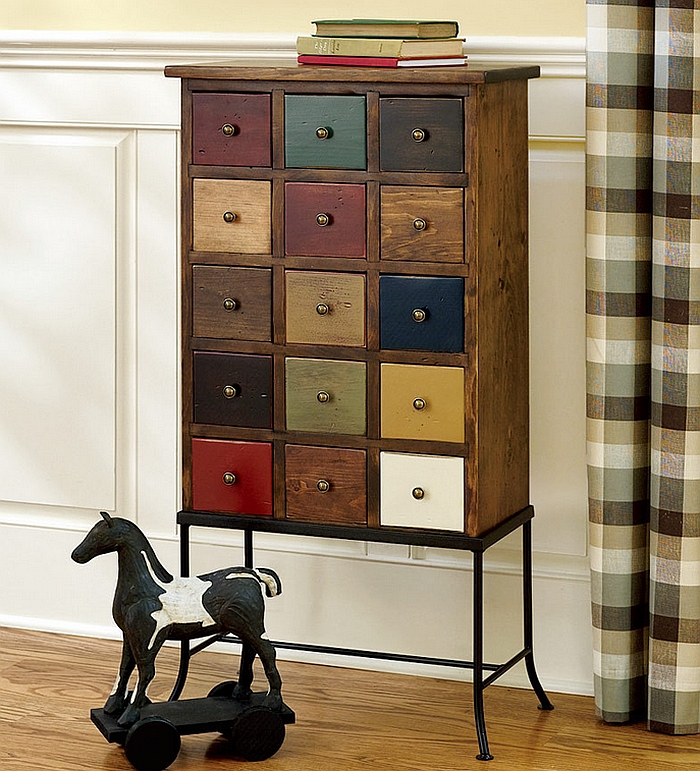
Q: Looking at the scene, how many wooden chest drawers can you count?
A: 15